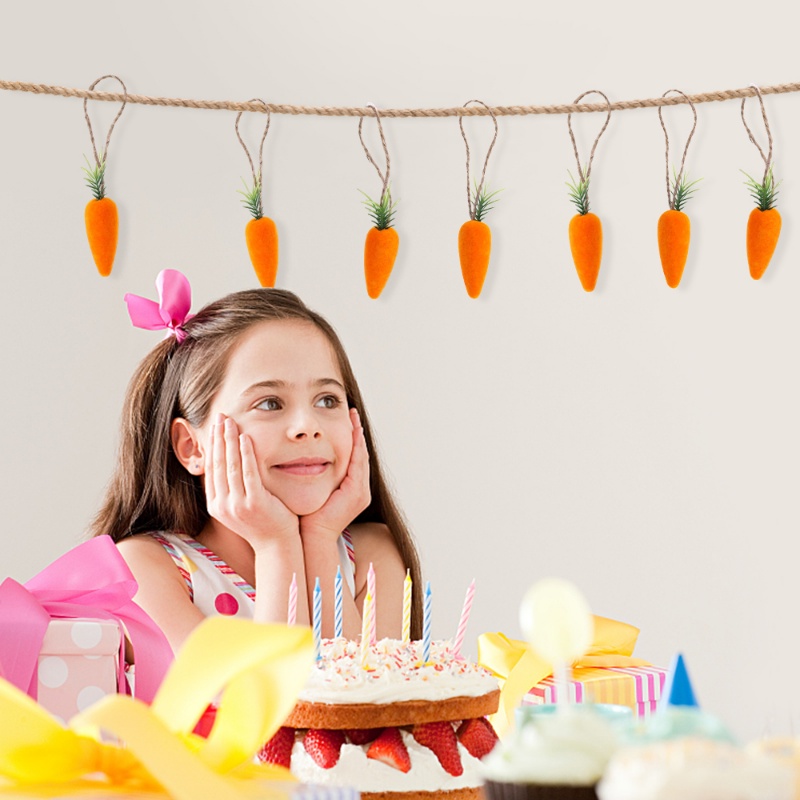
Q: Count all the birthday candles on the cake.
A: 8